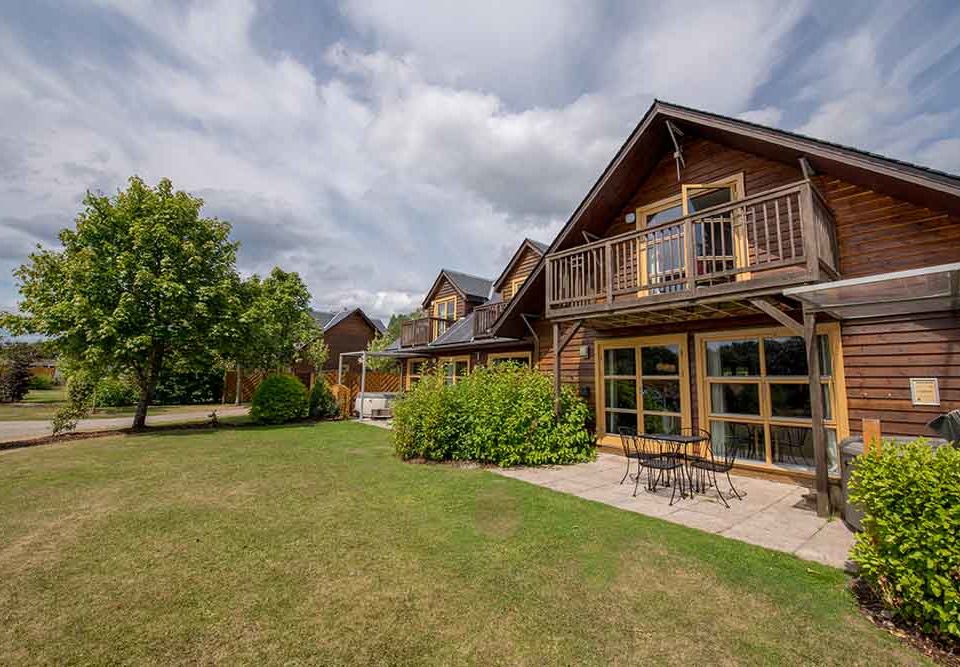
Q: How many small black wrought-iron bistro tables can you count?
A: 1